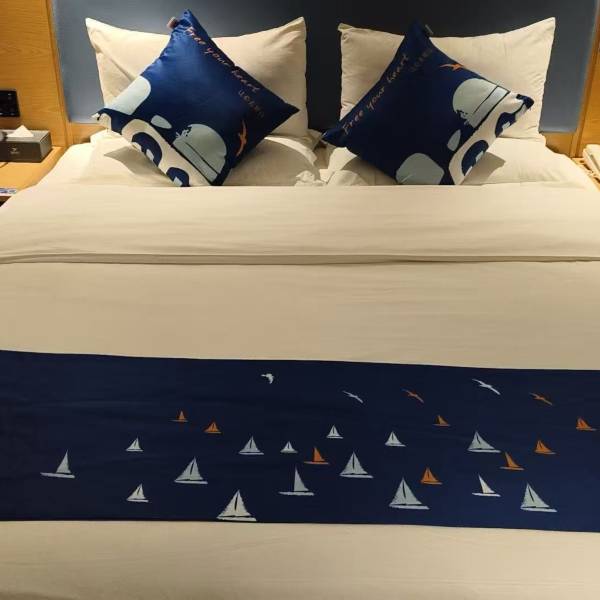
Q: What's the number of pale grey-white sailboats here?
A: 15